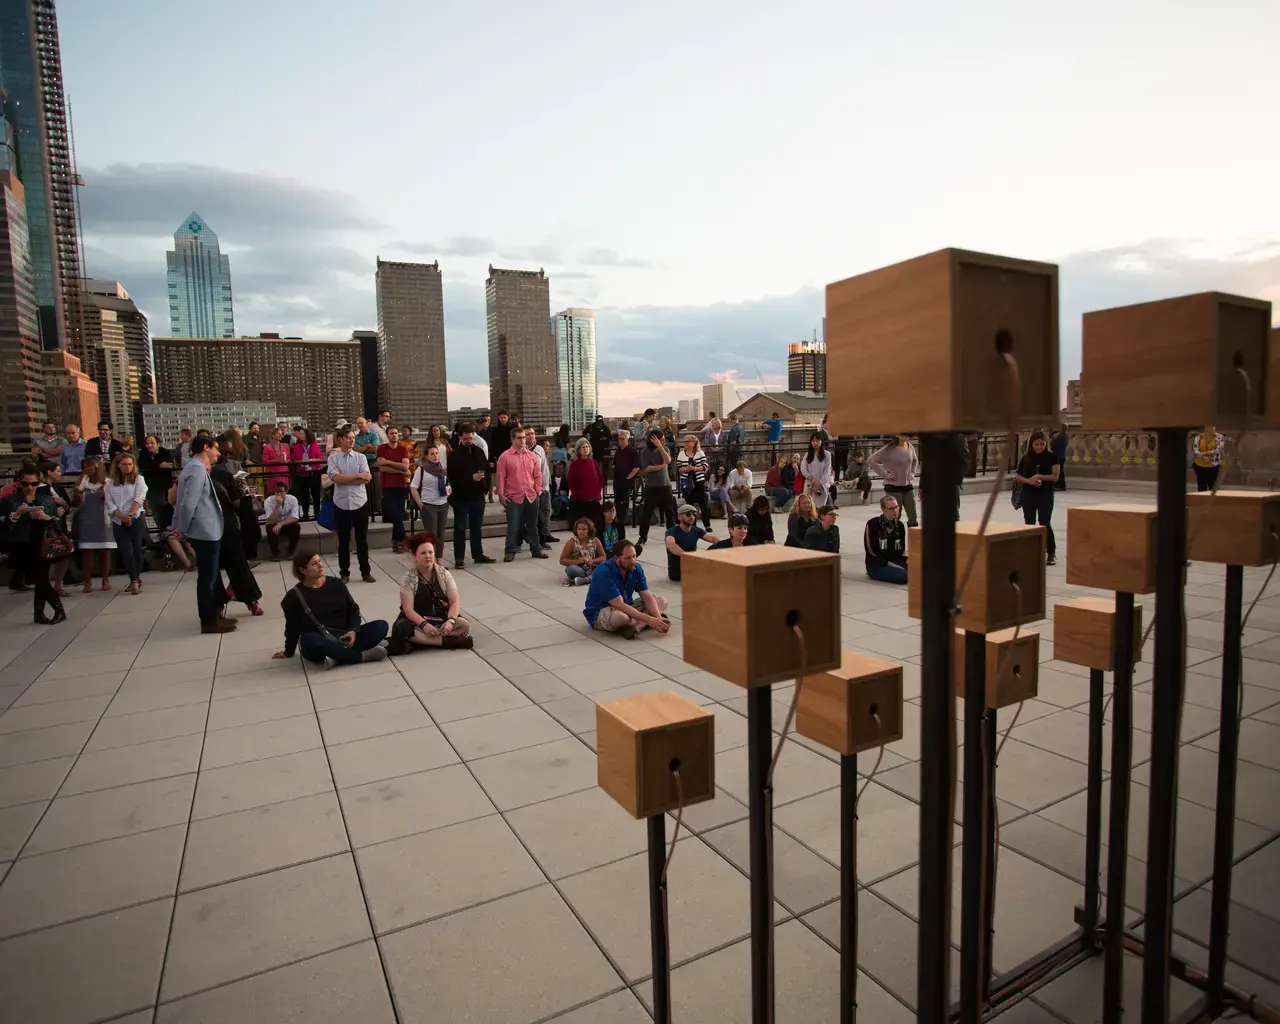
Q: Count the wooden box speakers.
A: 11